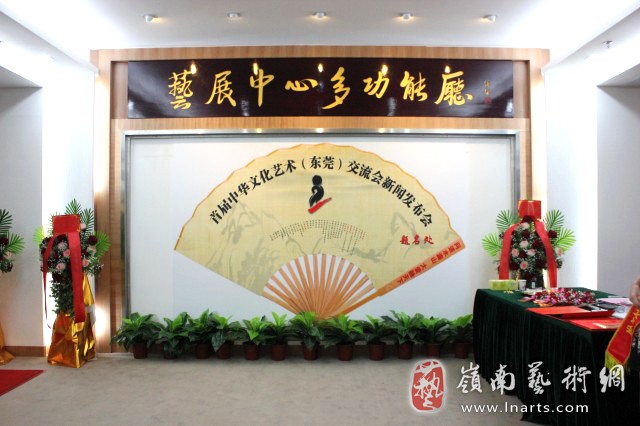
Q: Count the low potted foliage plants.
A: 12